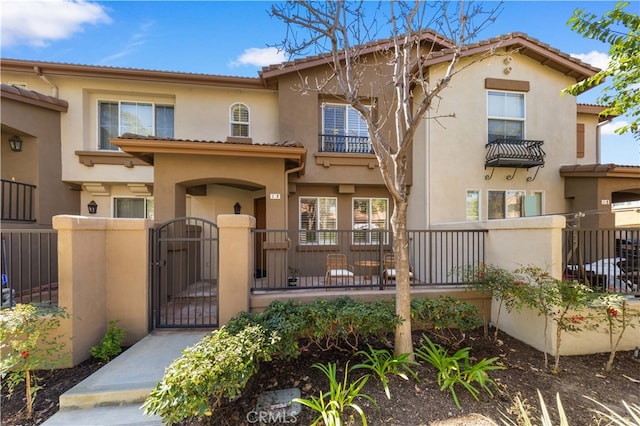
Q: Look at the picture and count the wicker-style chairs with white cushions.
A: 2